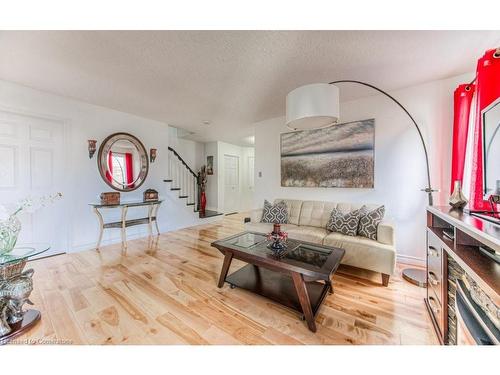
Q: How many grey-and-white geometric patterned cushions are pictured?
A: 3